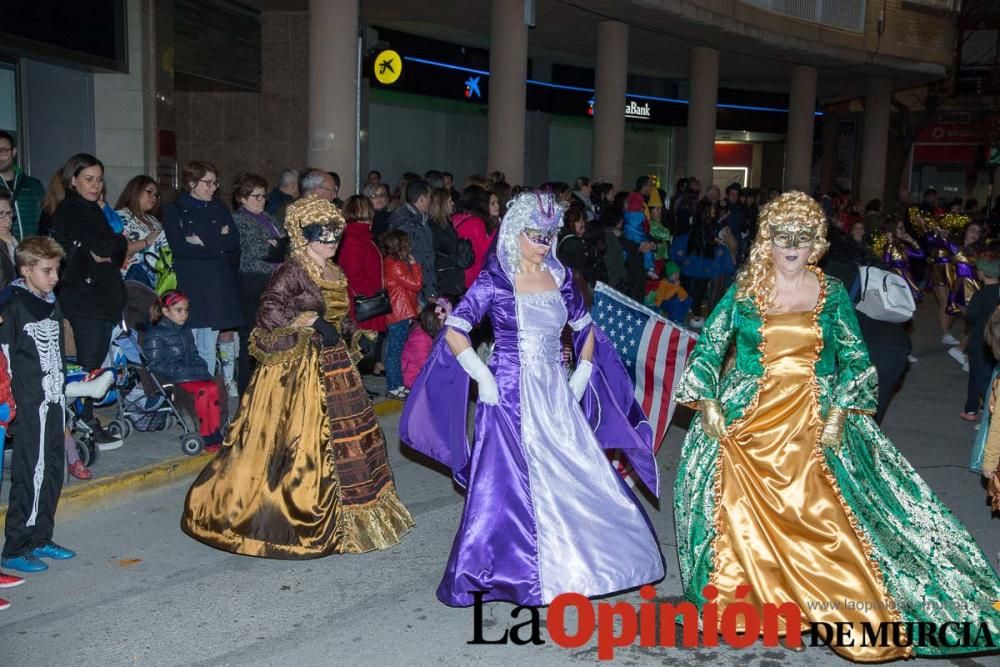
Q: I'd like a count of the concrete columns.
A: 6